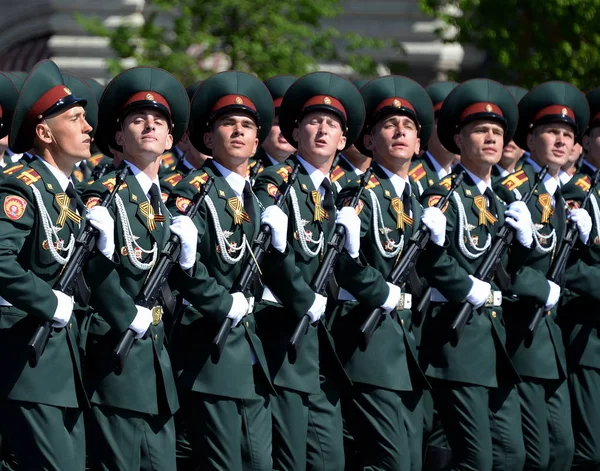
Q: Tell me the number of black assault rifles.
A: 7